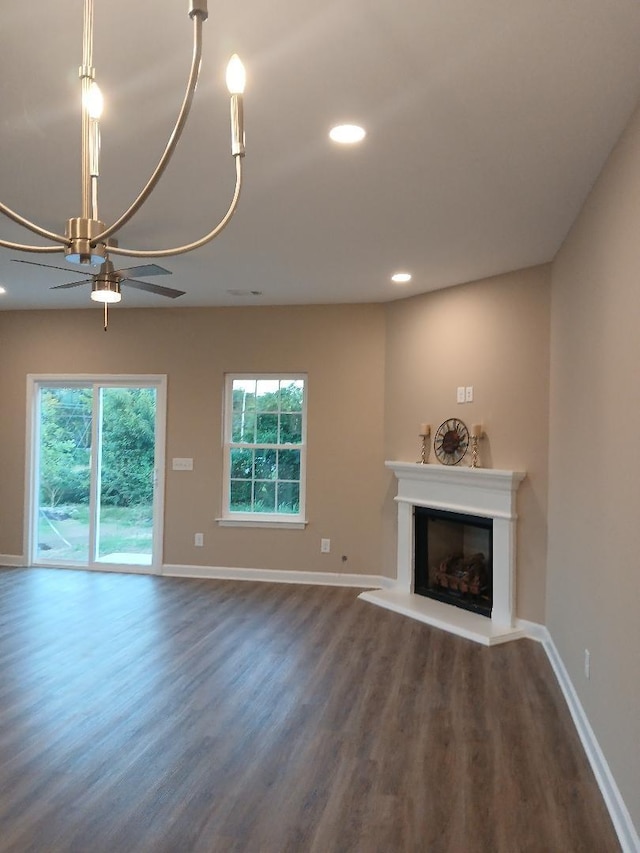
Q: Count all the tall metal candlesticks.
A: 2